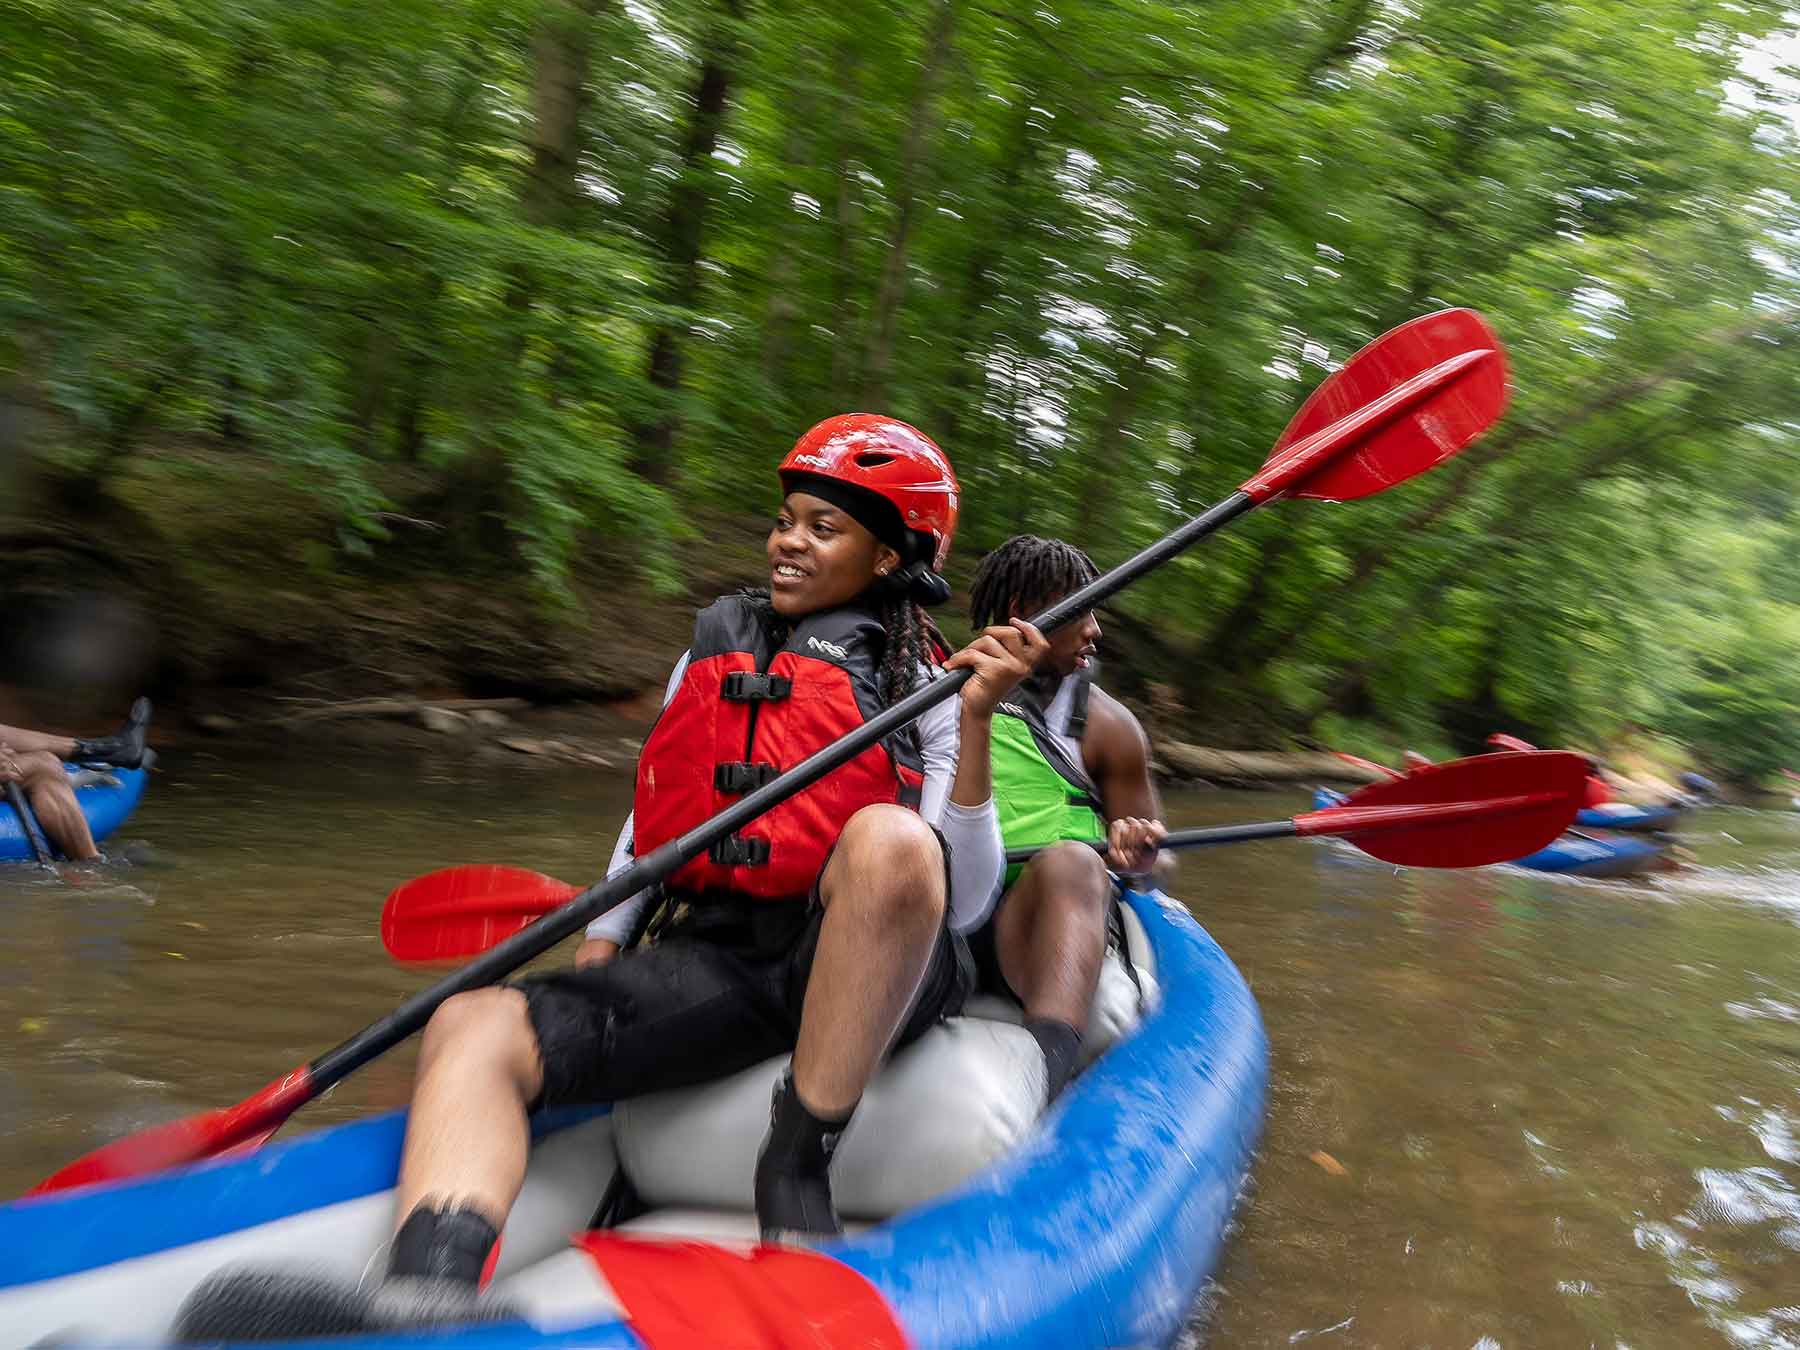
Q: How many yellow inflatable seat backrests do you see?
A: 0